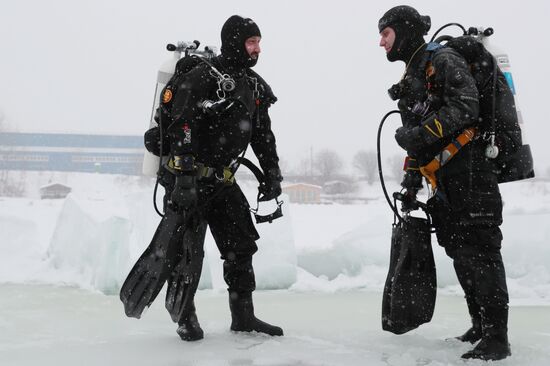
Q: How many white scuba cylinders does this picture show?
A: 2